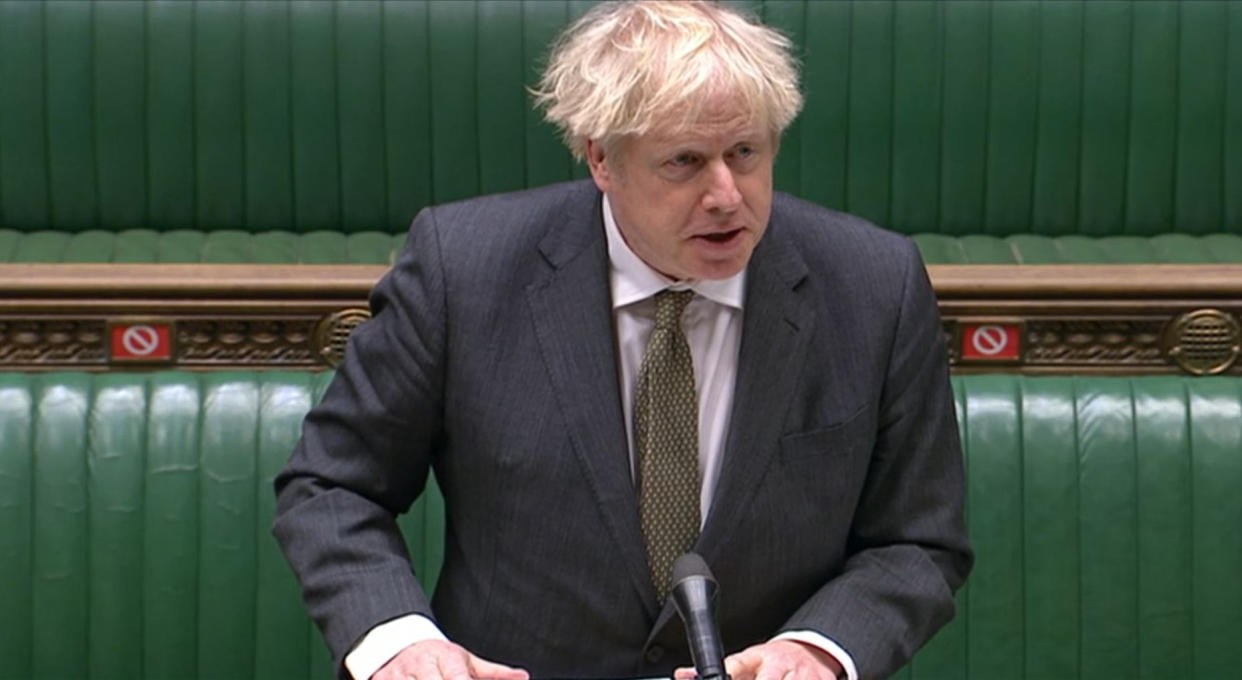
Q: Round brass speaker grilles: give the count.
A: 2